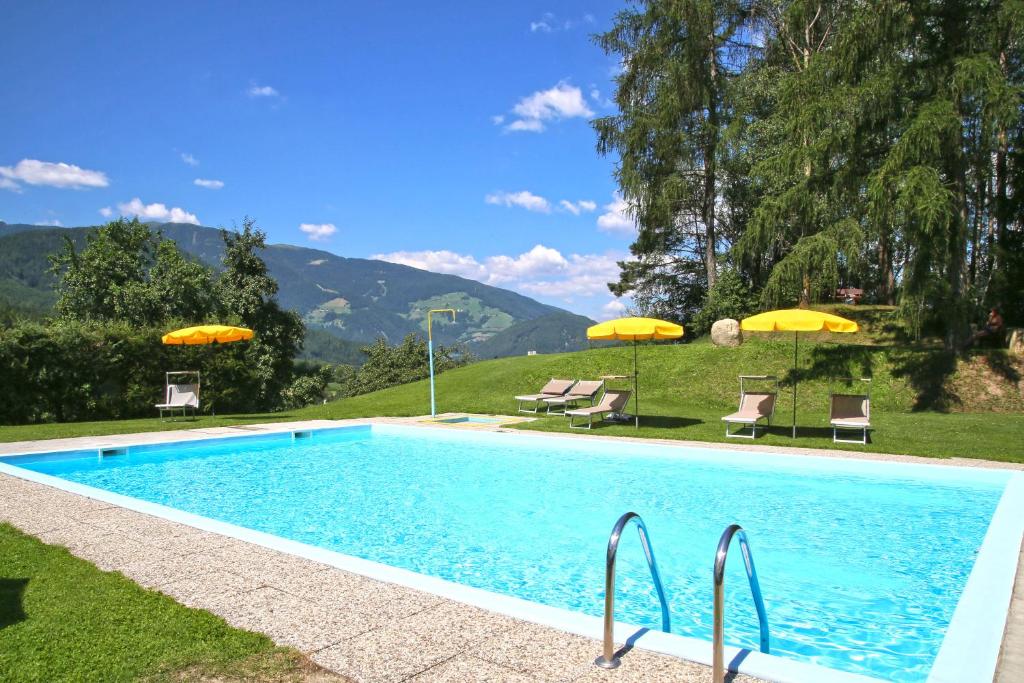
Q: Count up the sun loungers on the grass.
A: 6